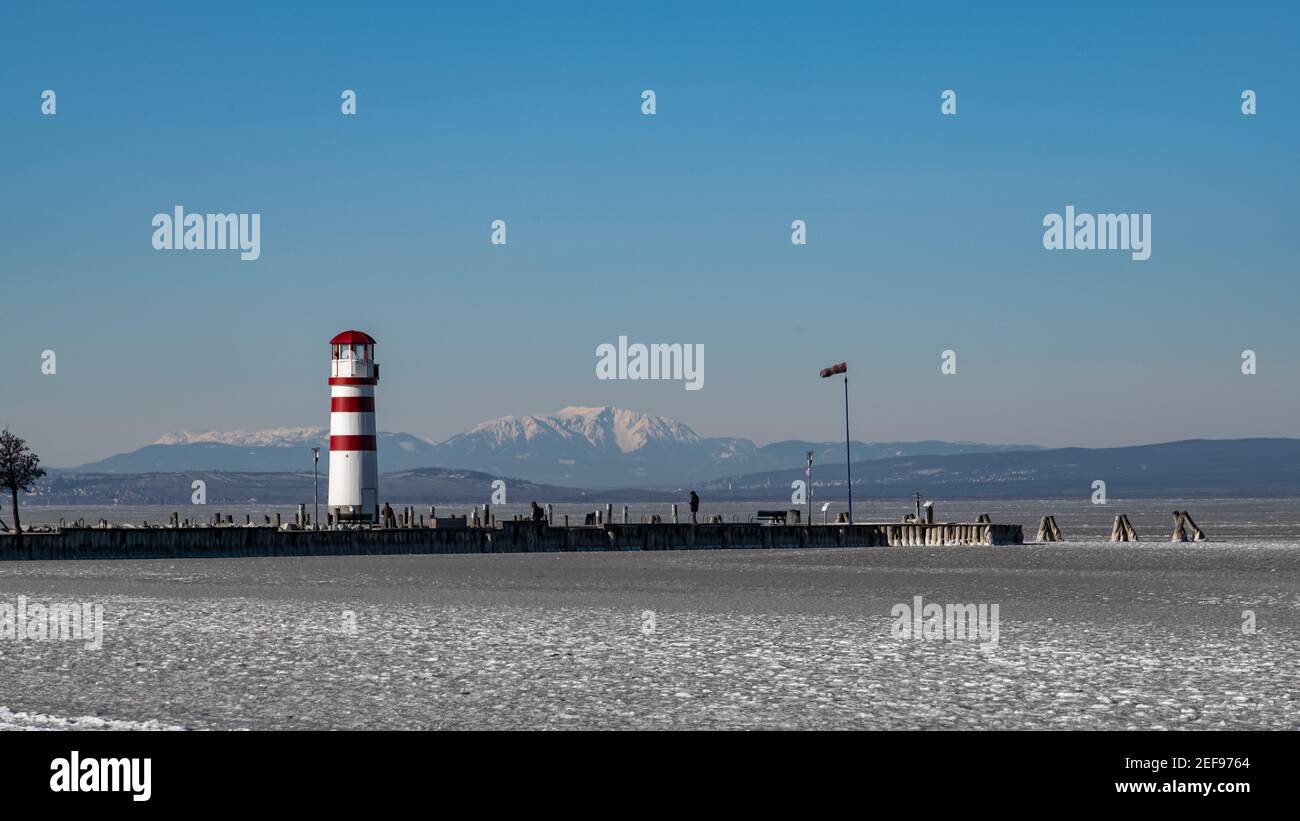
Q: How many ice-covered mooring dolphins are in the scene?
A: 3